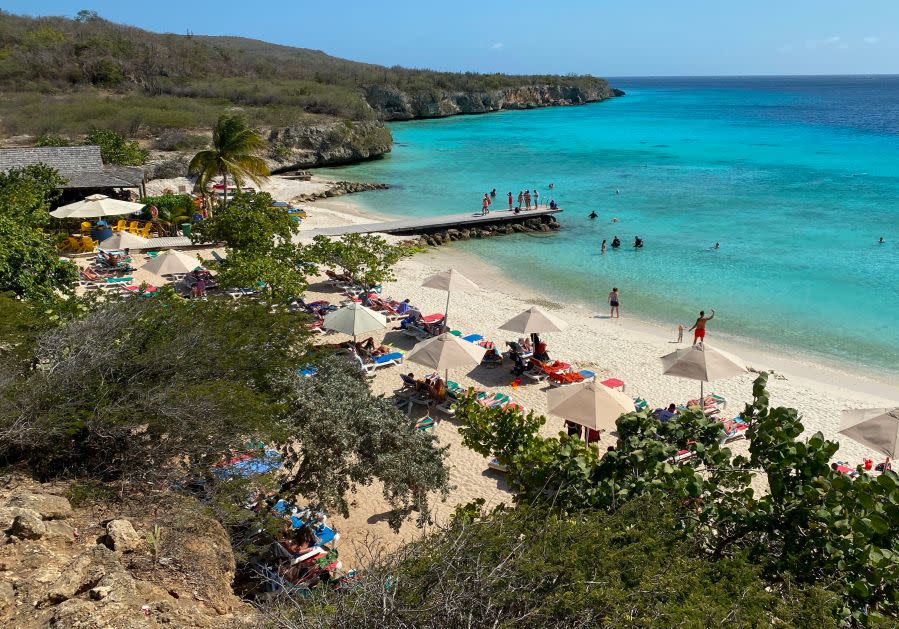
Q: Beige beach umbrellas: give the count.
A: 10